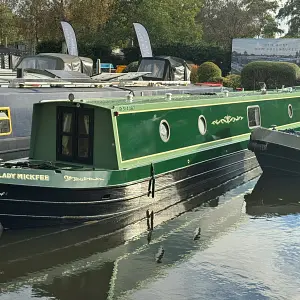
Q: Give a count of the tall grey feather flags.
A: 2